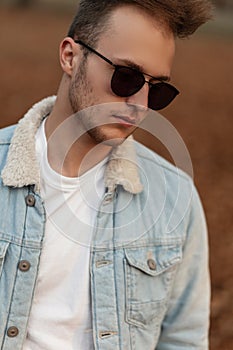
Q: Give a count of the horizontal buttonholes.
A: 3